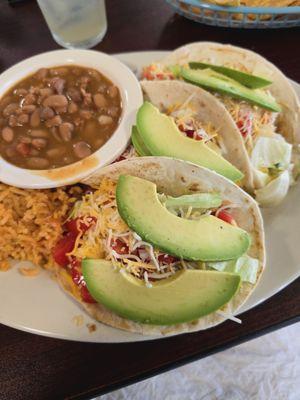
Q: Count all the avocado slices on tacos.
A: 6